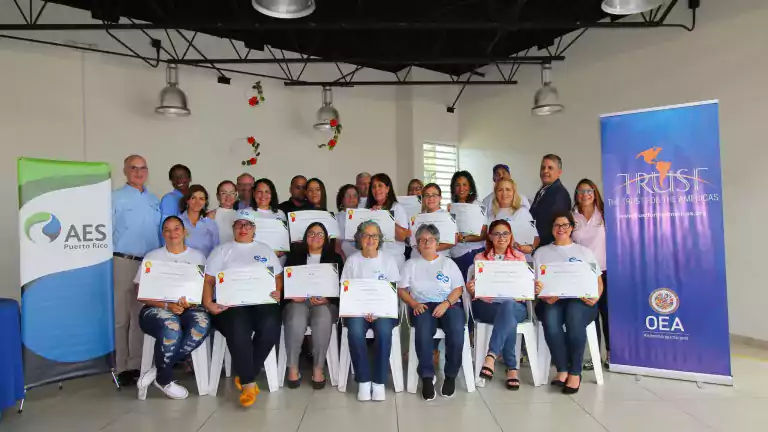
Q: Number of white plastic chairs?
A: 7